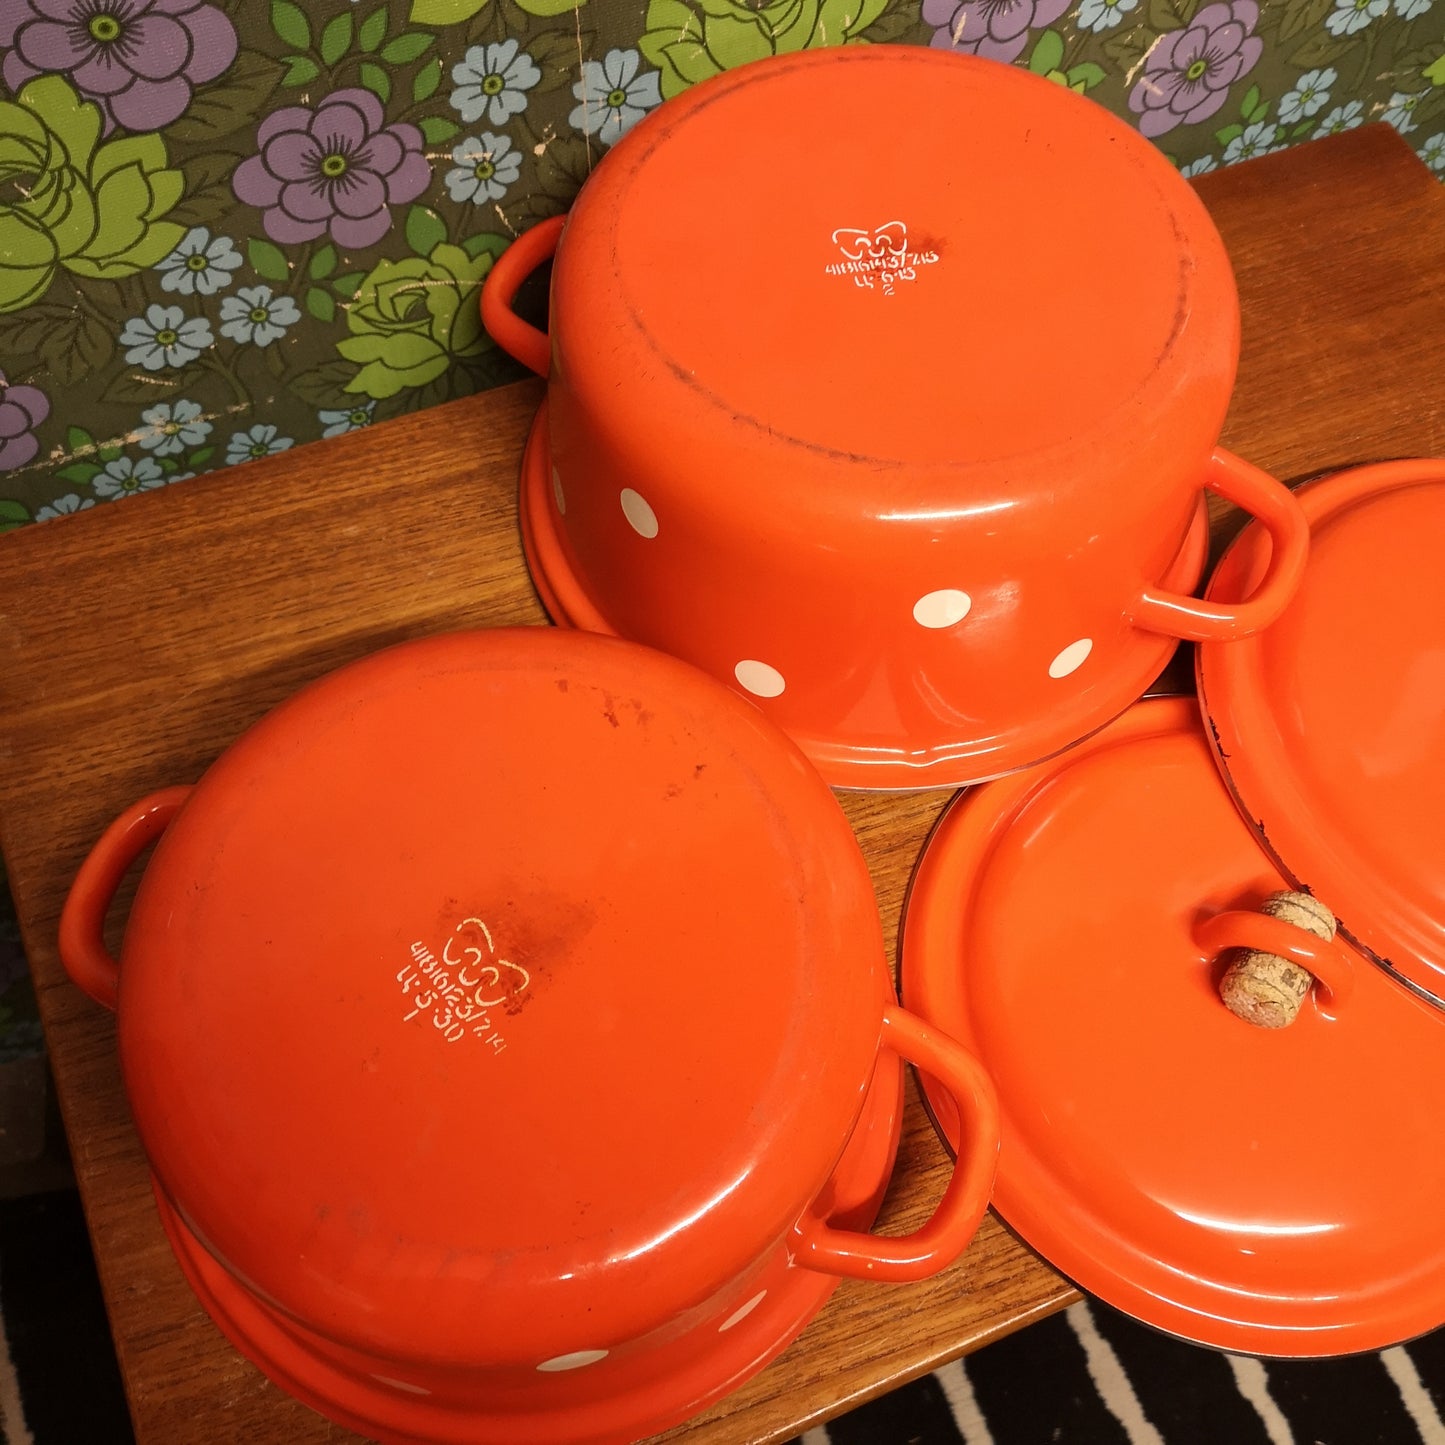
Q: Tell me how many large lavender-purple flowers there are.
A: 5